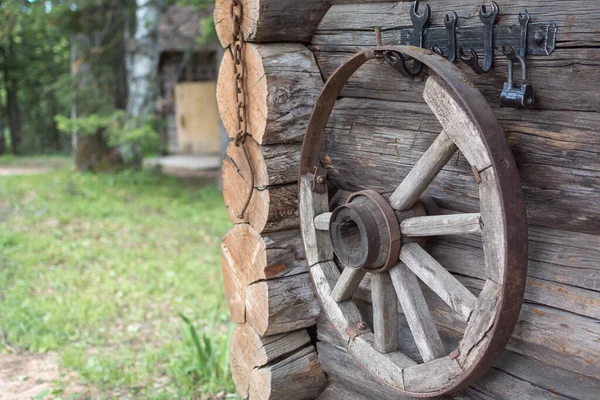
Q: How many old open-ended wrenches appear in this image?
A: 4